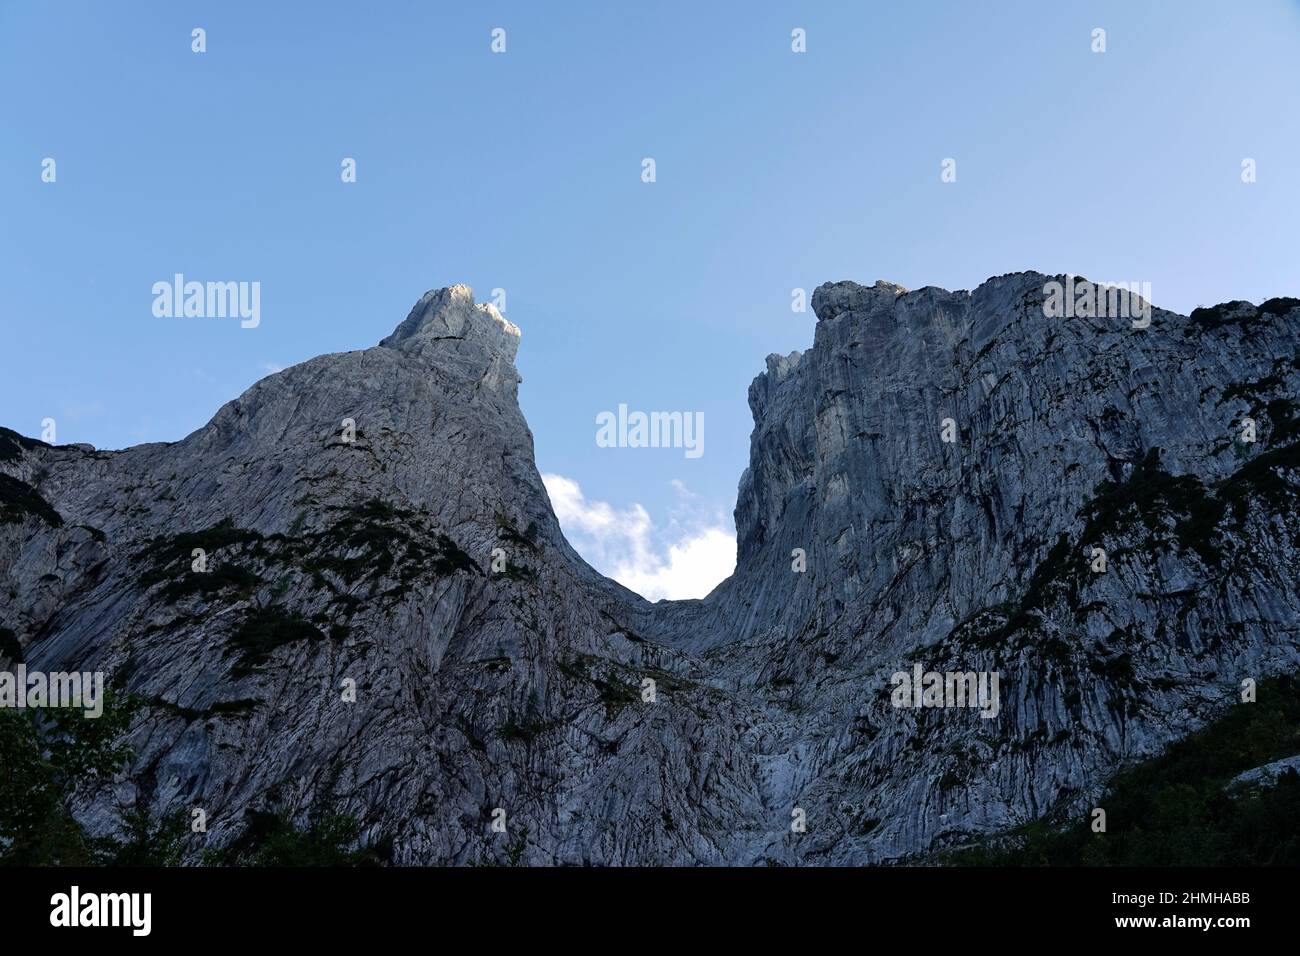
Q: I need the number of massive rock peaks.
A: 2